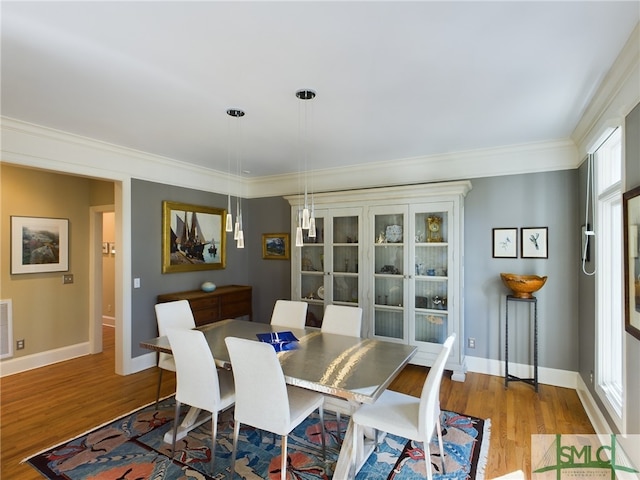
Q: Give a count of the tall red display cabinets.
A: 0